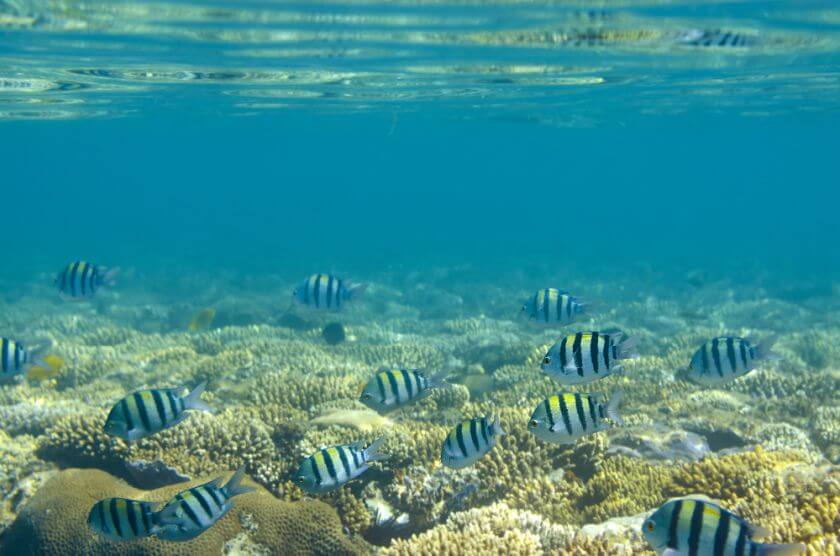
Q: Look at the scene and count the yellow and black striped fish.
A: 14